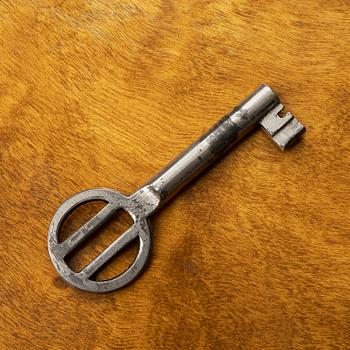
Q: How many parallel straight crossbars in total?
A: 2